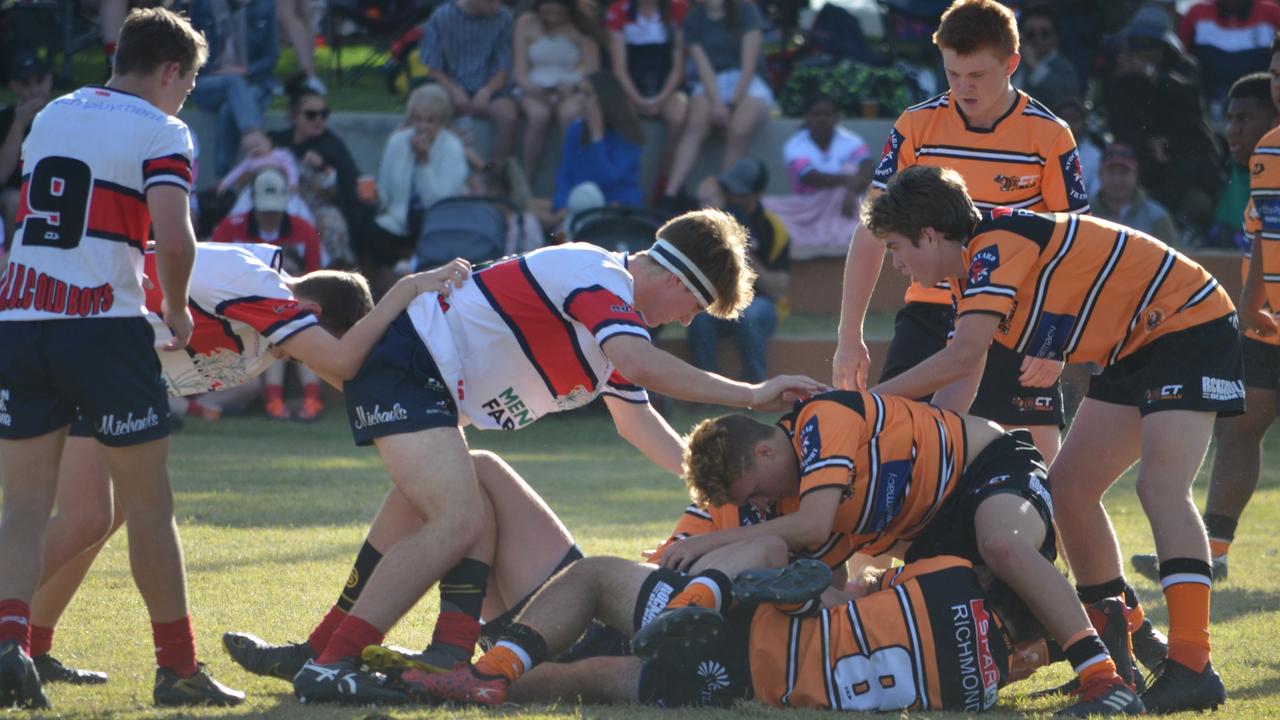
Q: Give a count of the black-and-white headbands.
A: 1